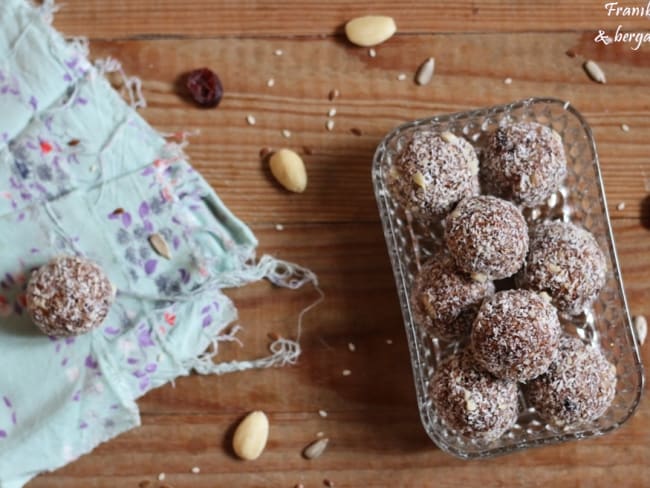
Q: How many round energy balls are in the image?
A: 9